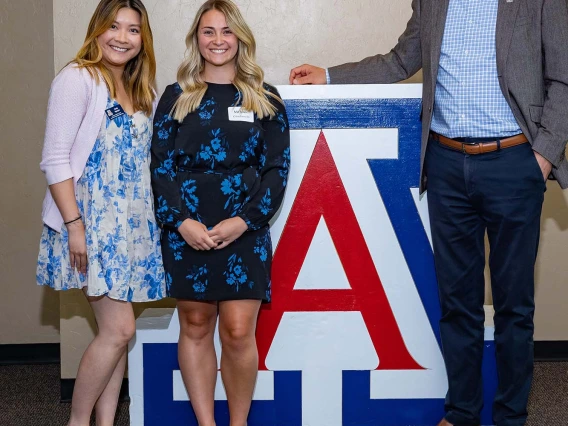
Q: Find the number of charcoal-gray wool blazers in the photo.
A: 1